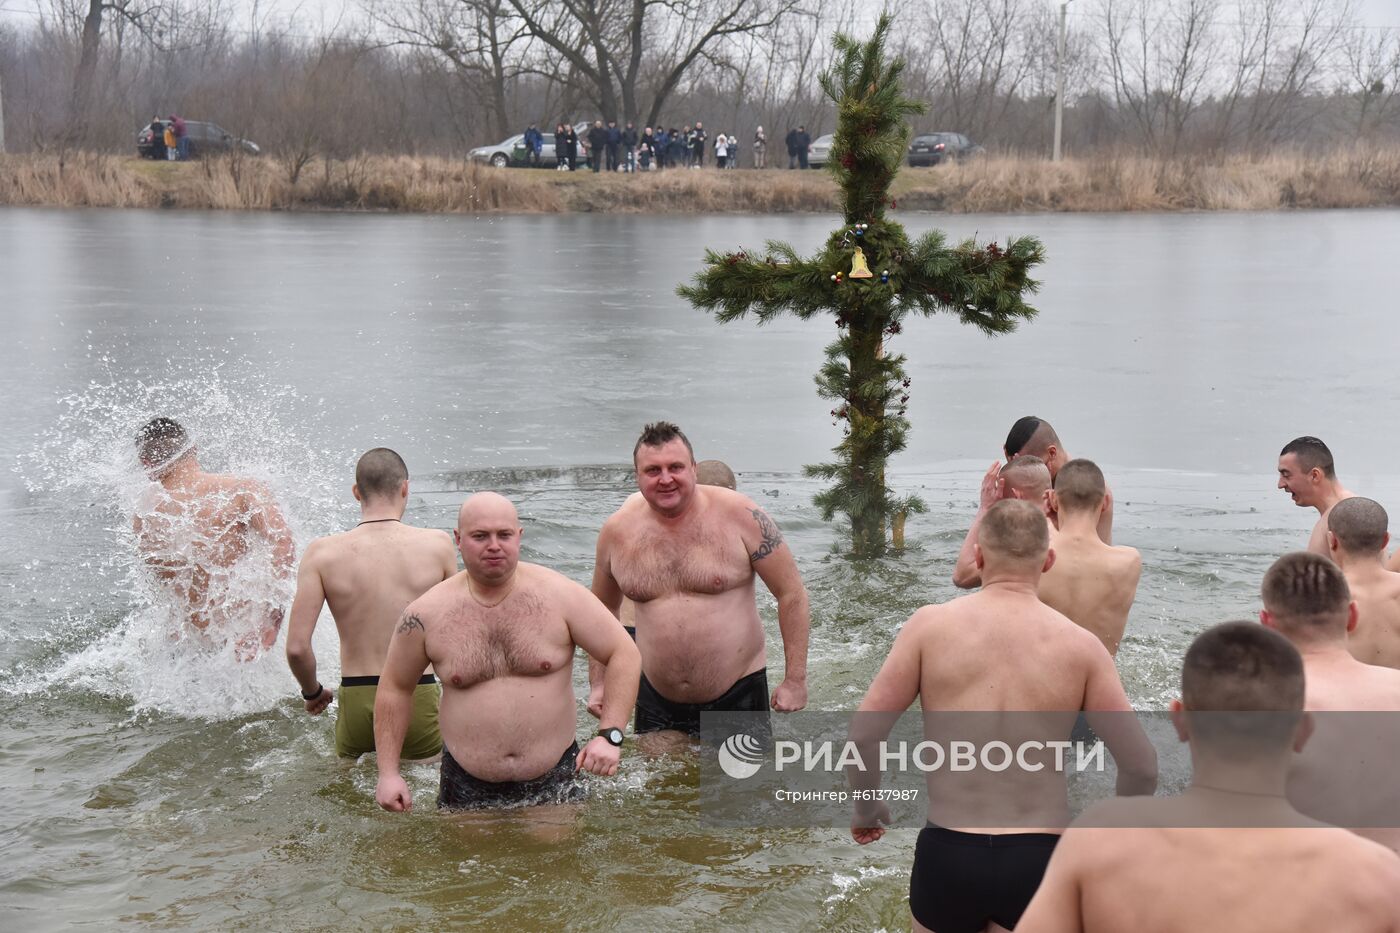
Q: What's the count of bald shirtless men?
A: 1